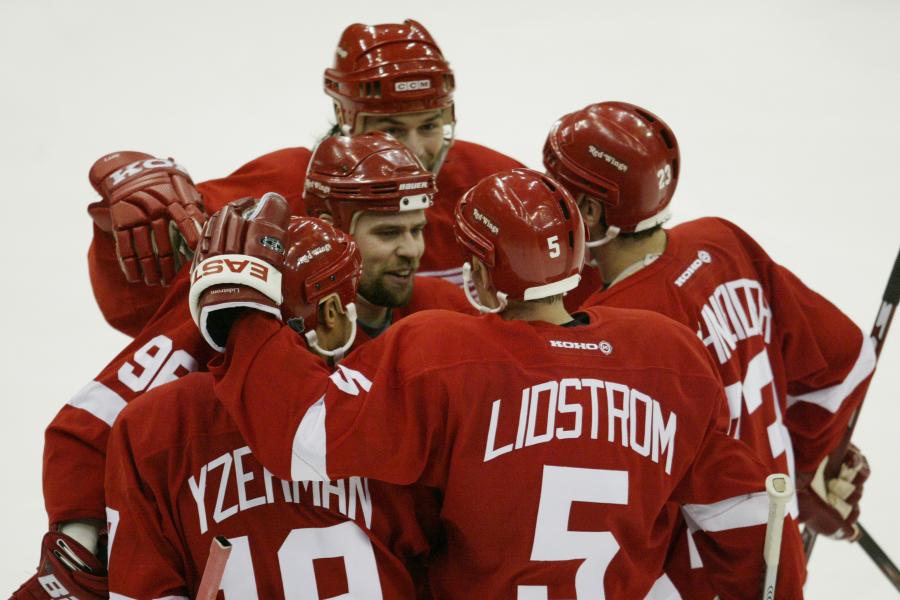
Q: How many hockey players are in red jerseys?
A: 5